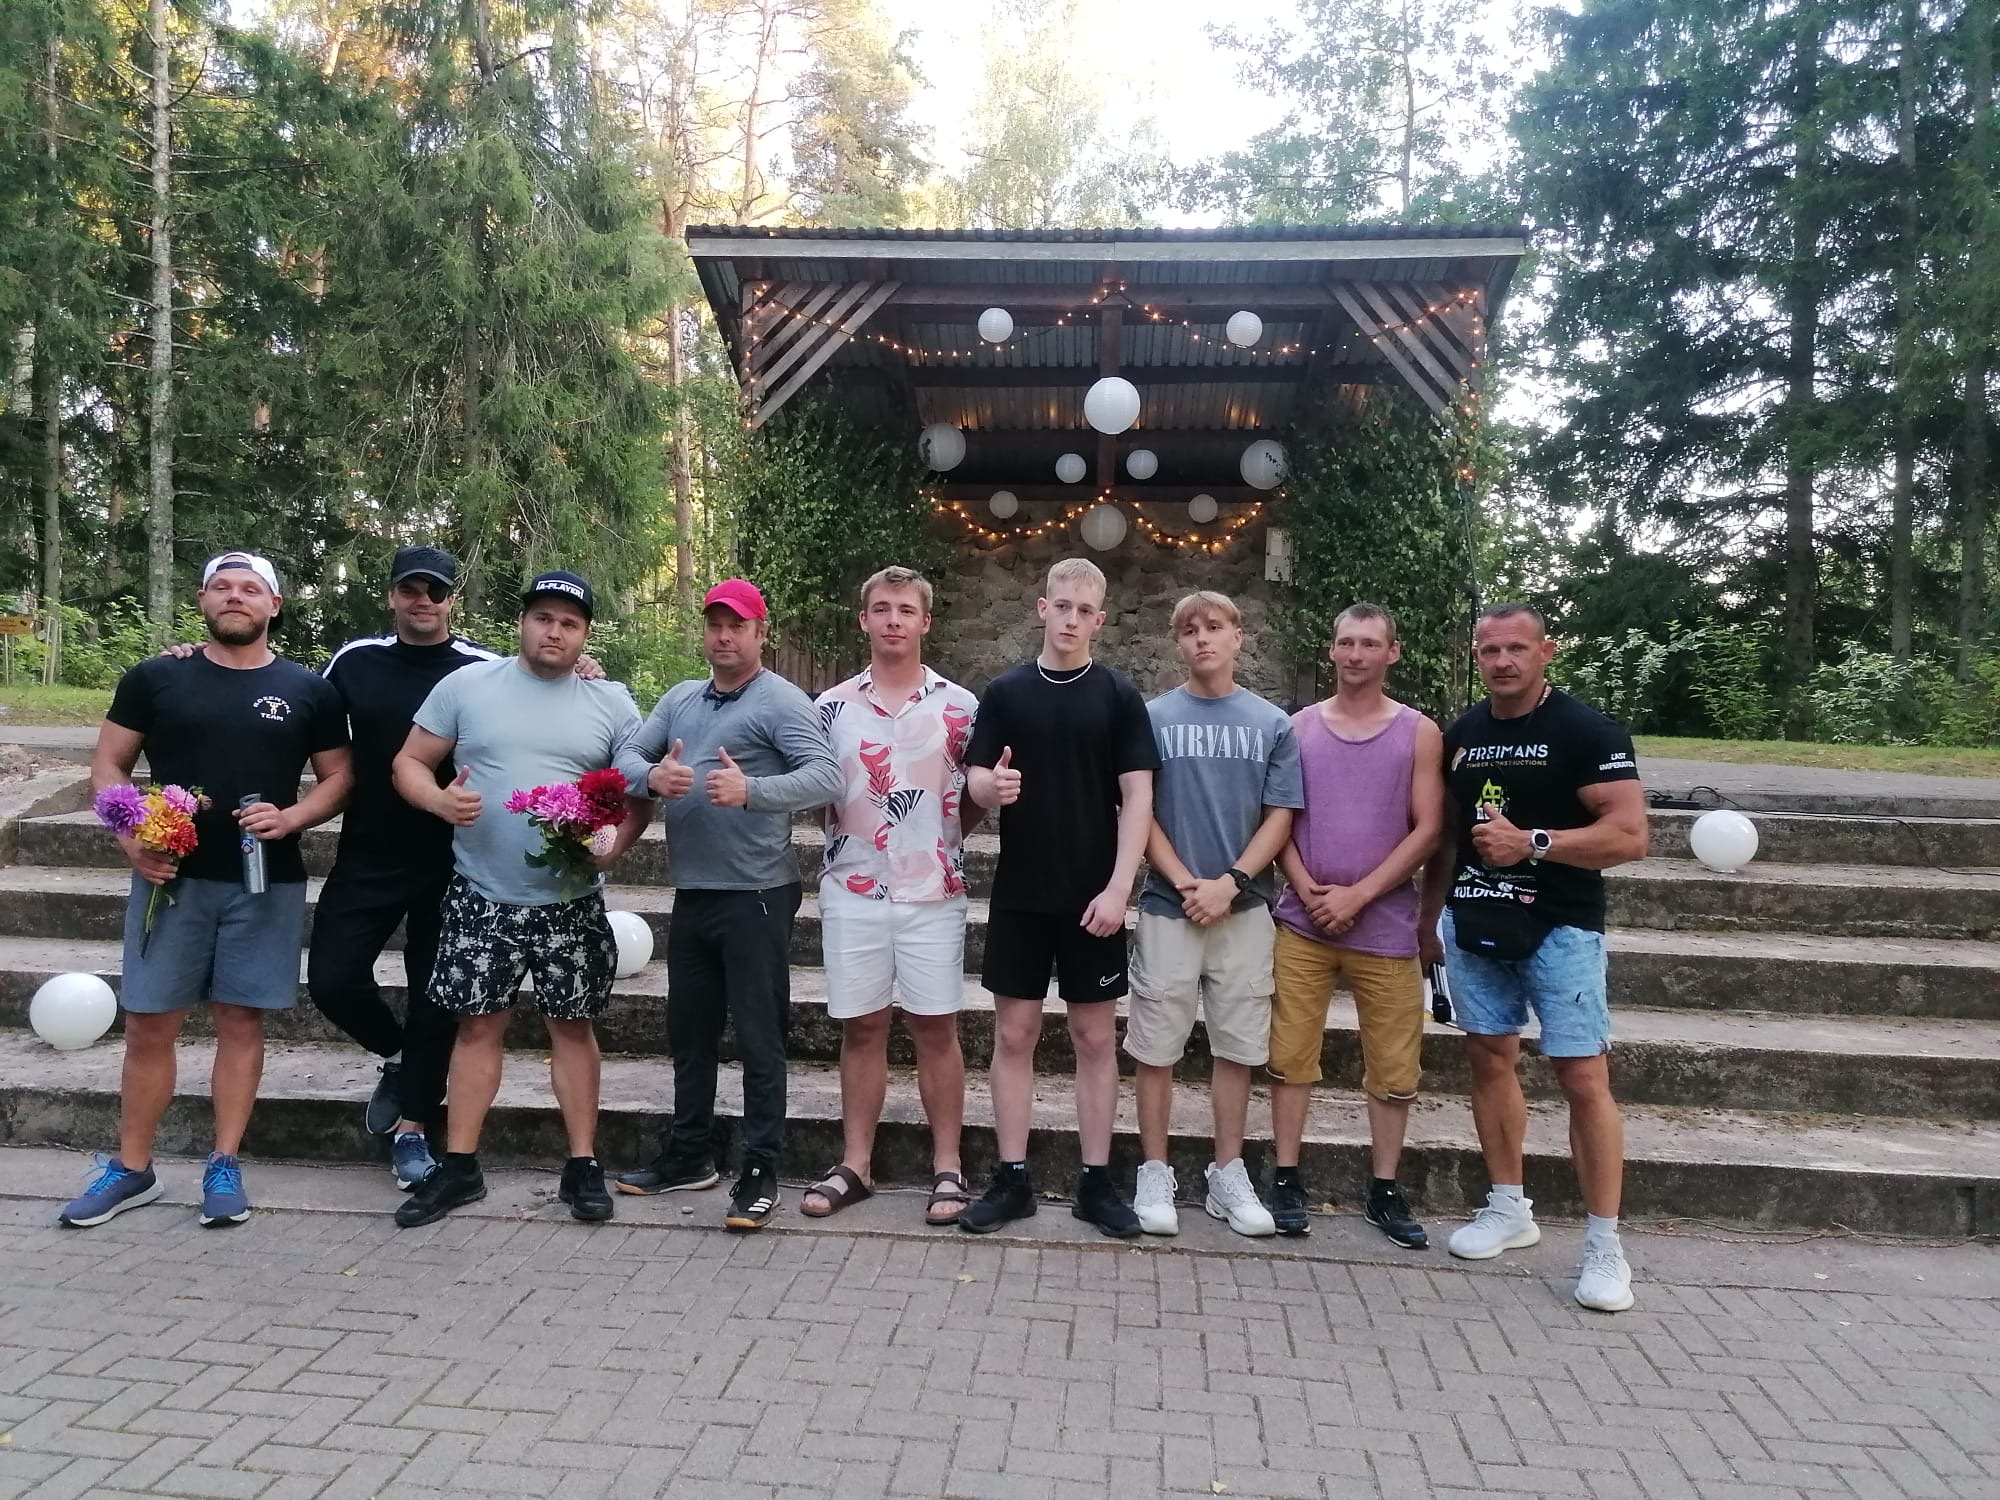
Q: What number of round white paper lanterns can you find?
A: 10